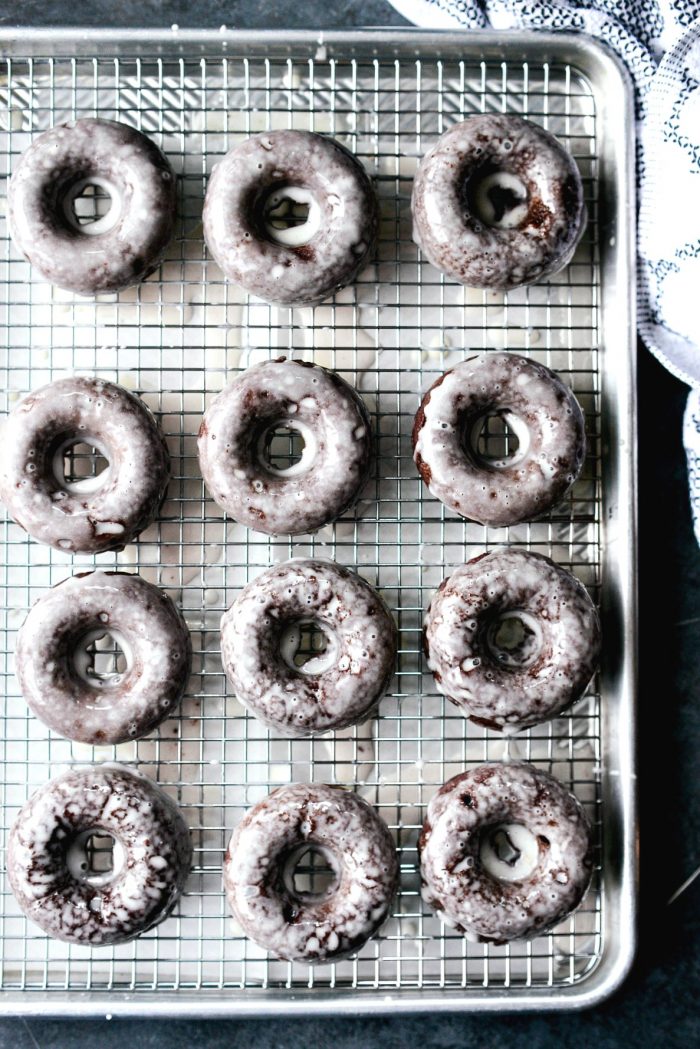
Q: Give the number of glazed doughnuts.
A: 12